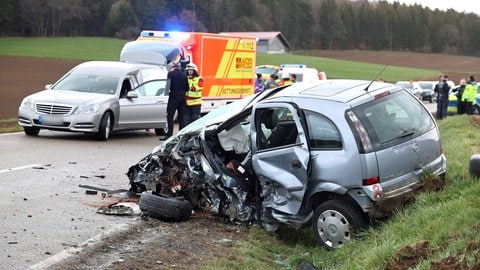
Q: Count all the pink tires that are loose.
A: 0